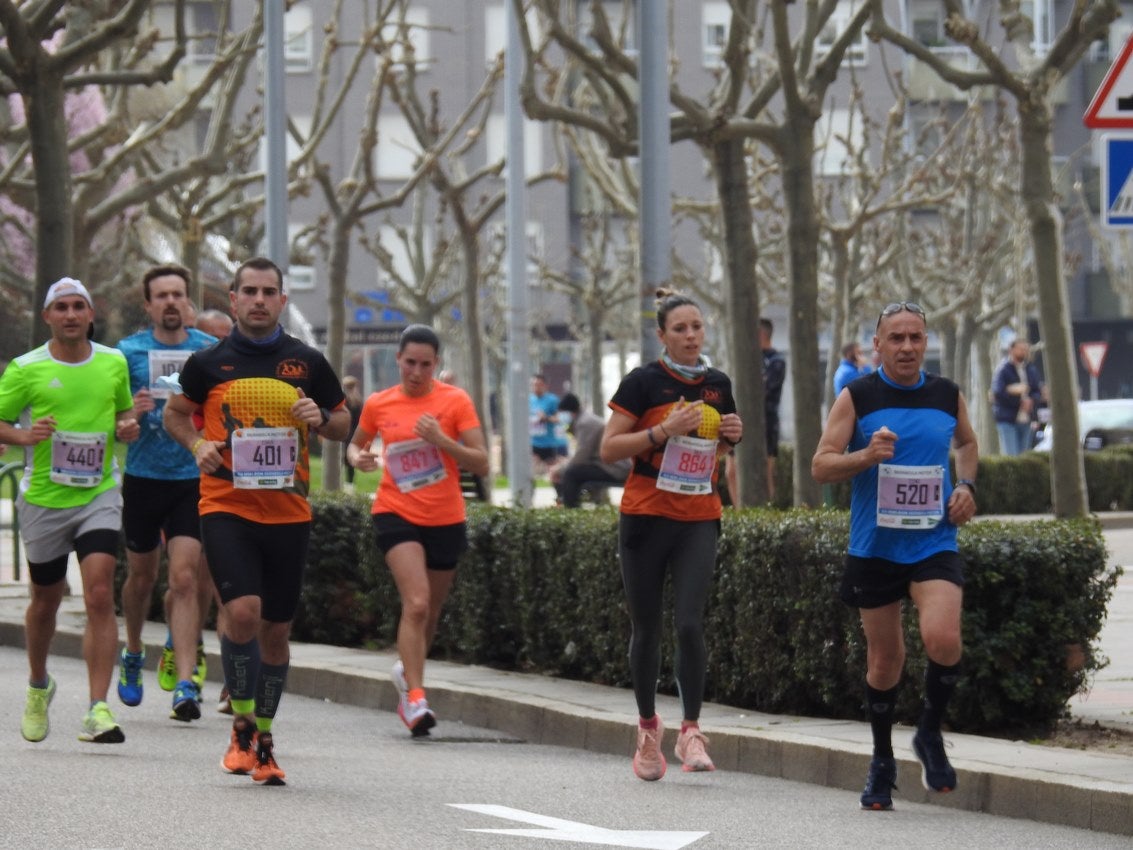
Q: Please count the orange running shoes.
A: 2